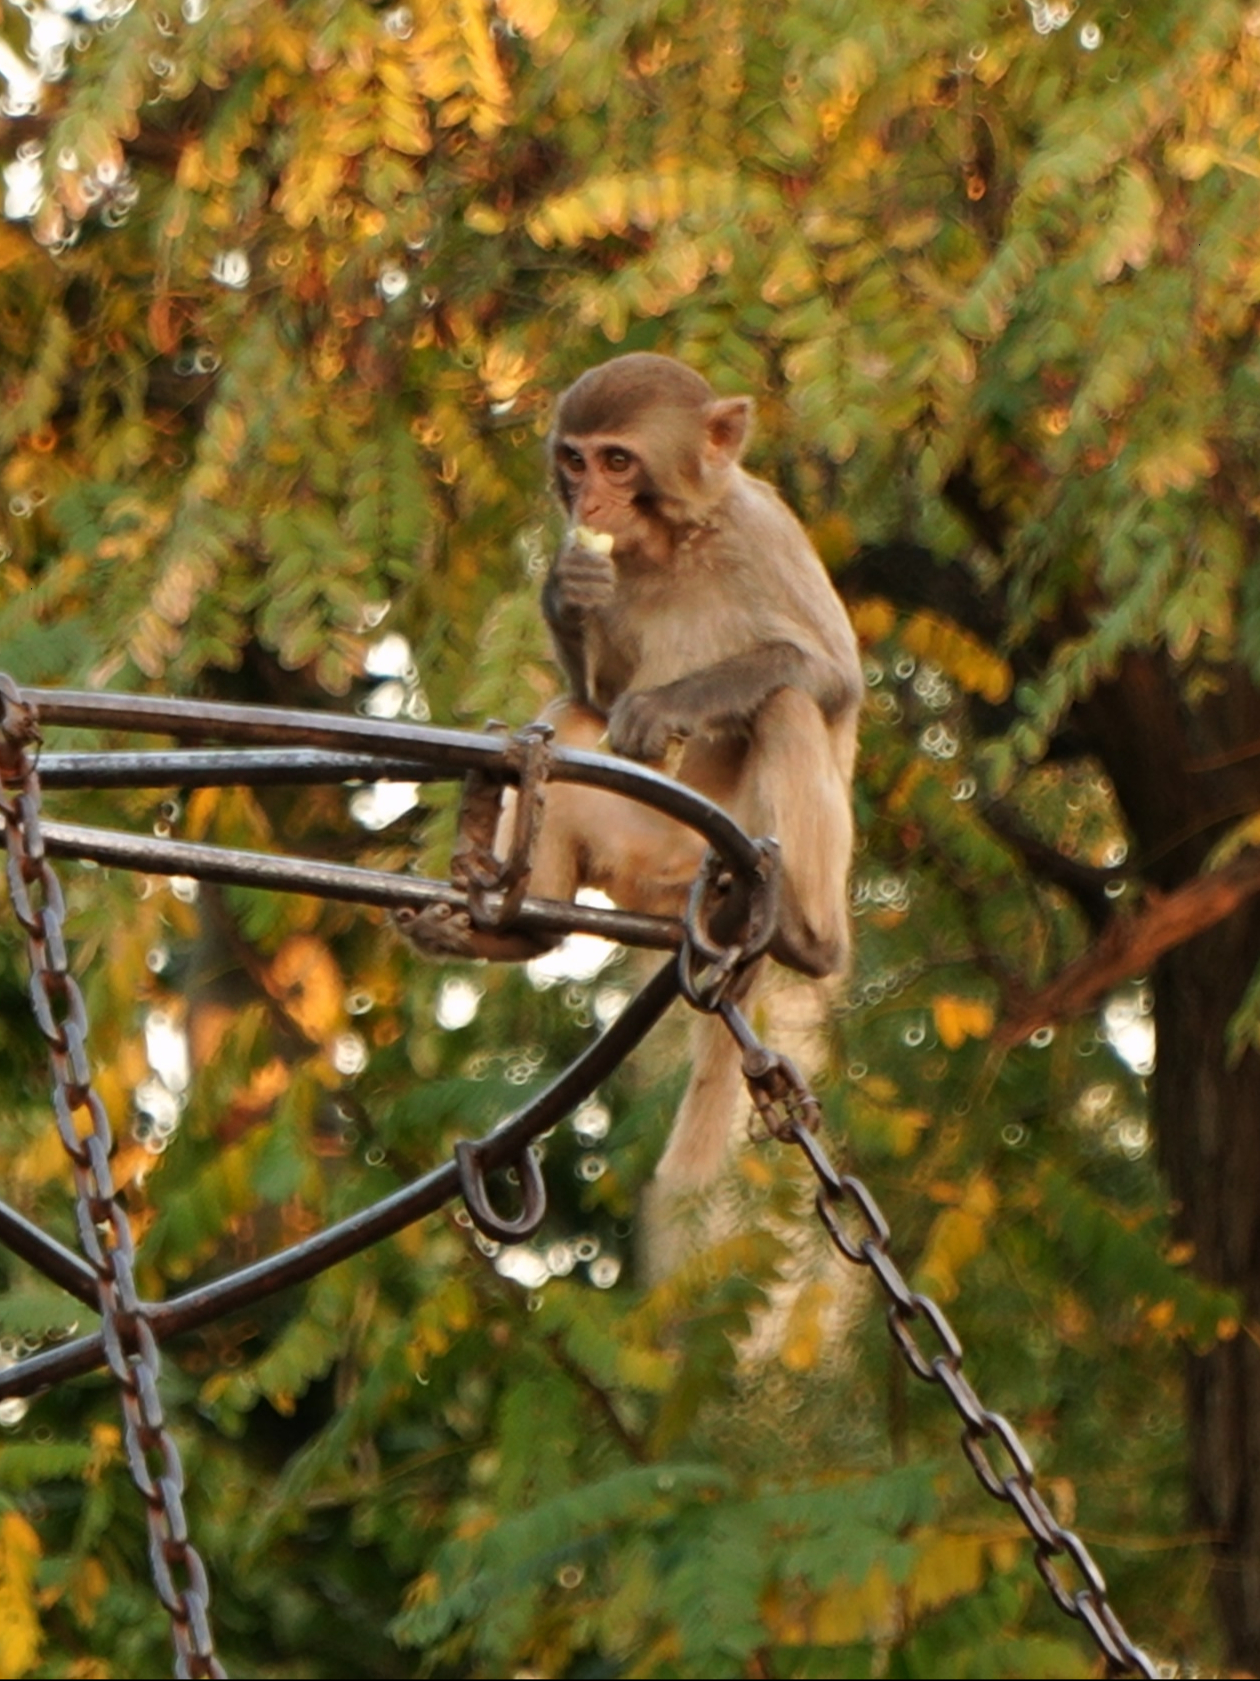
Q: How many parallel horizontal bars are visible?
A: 3